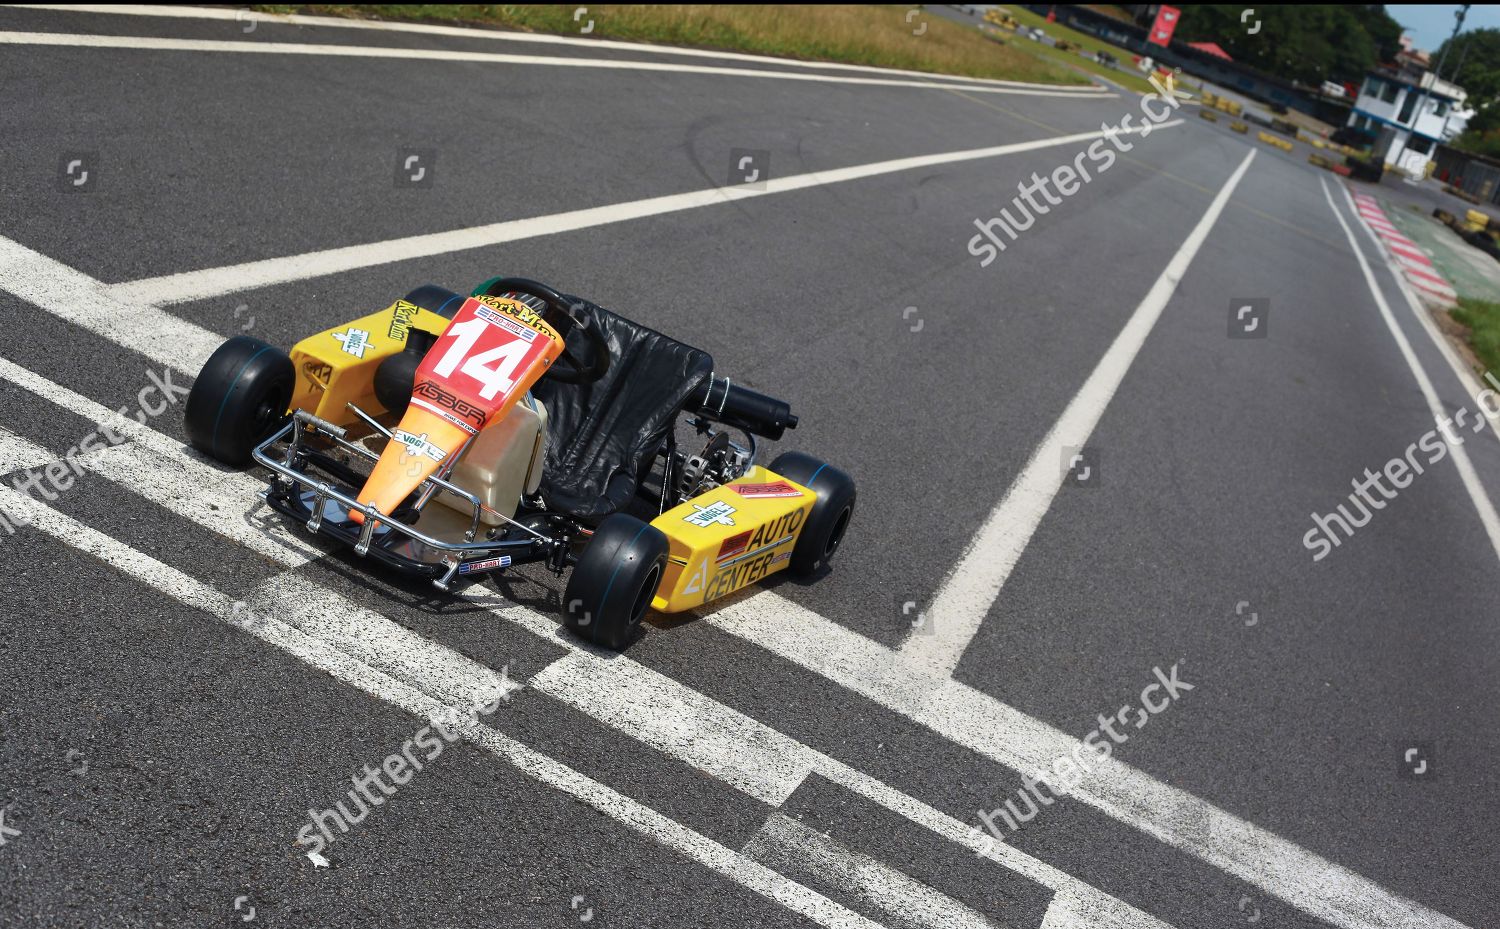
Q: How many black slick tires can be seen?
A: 4